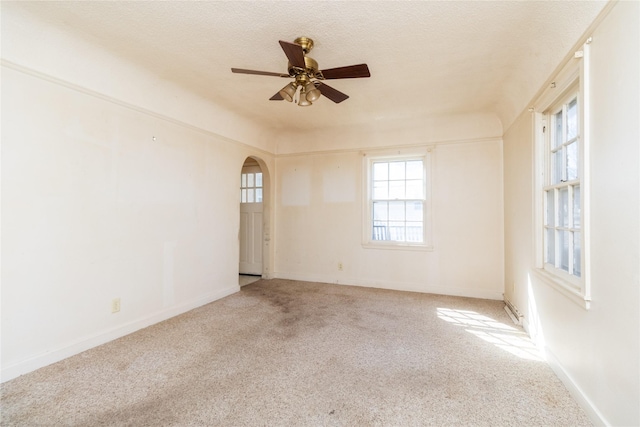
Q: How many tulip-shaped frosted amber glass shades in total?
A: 3